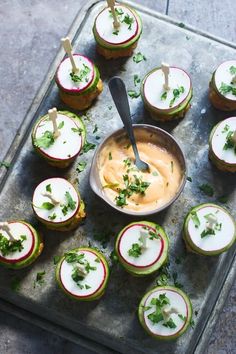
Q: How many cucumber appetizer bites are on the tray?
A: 12